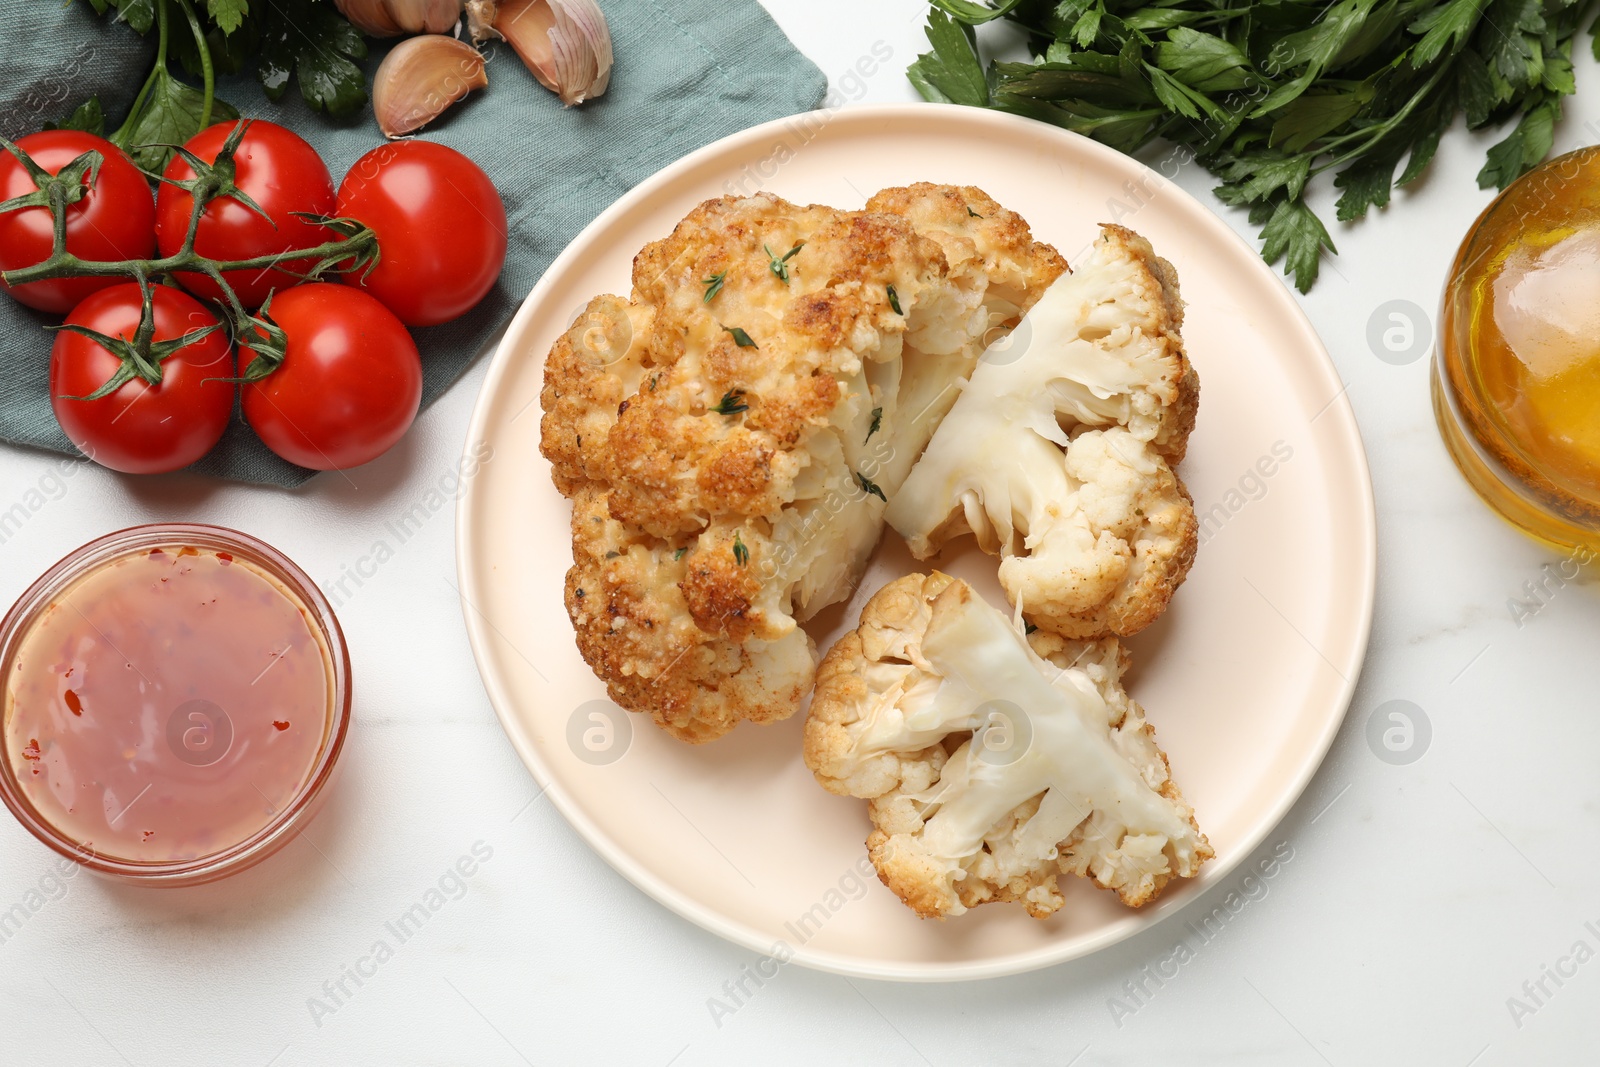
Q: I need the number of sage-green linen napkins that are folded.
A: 1